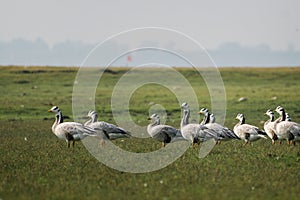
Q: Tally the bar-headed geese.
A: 10